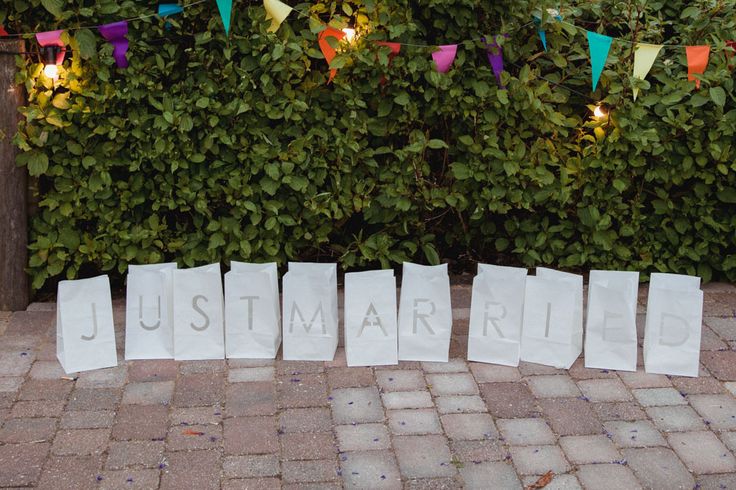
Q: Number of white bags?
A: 11